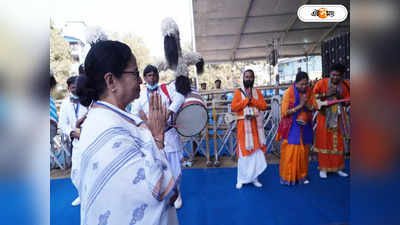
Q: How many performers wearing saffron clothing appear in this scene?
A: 3